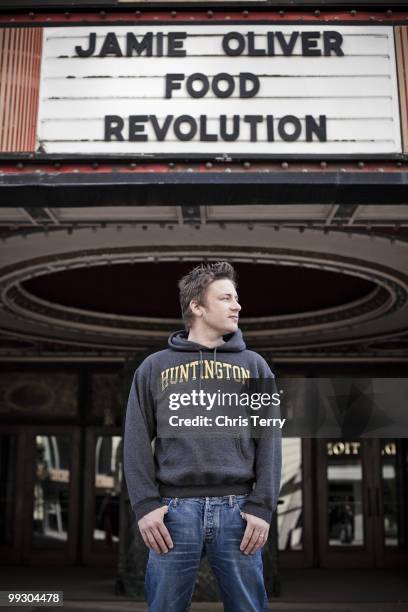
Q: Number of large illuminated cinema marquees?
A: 1